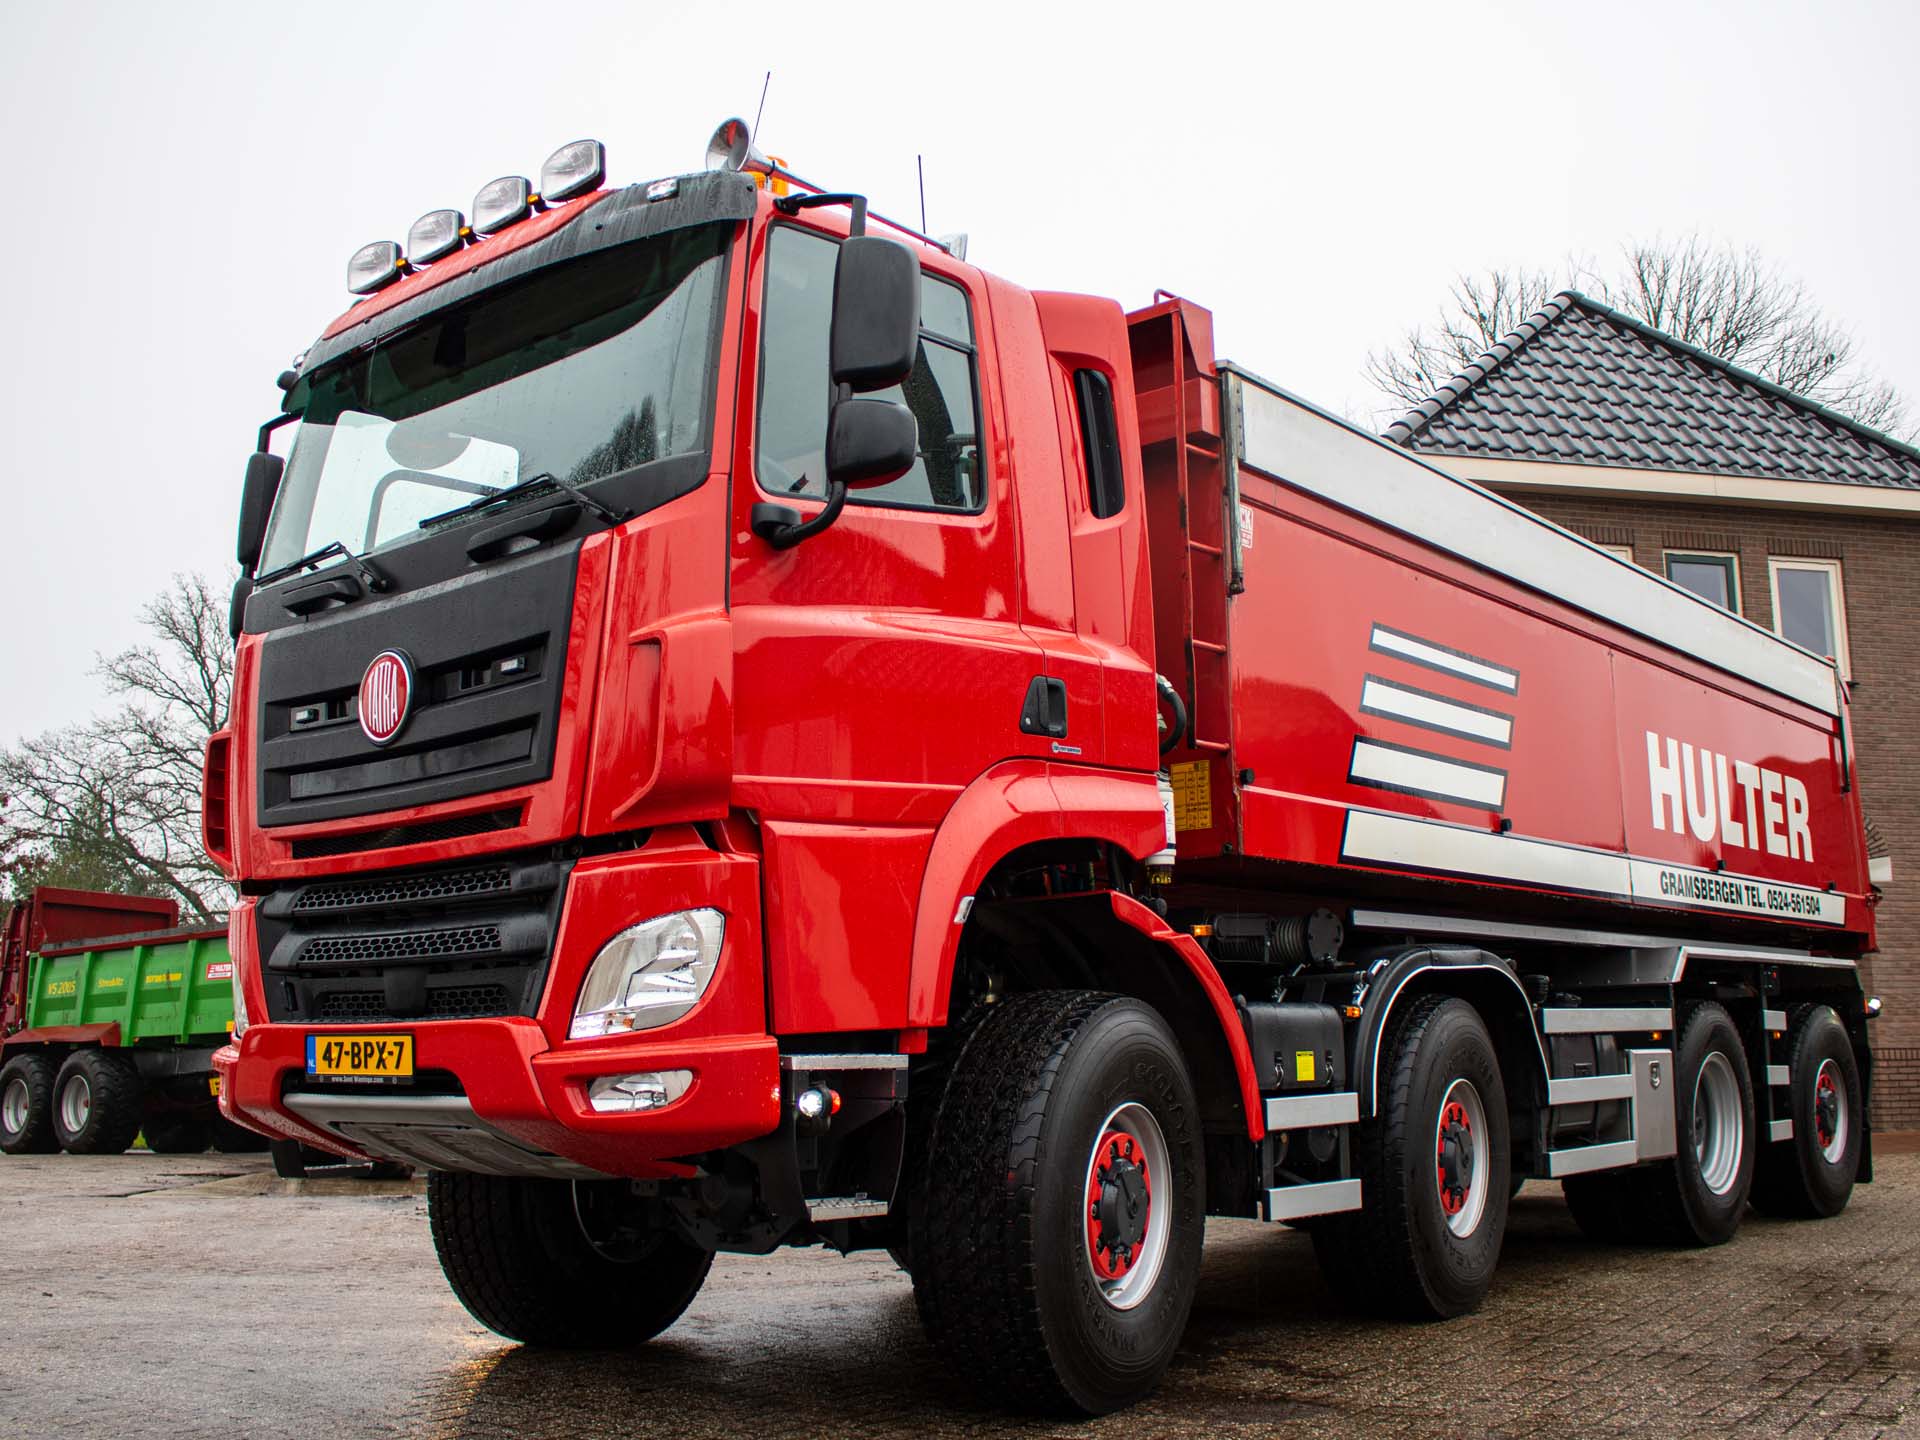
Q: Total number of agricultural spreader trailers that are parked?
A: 1